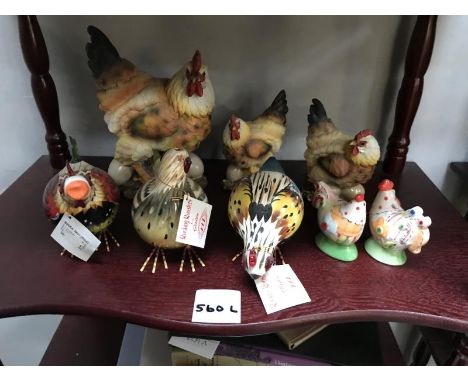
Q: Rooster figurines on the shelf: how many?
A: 8